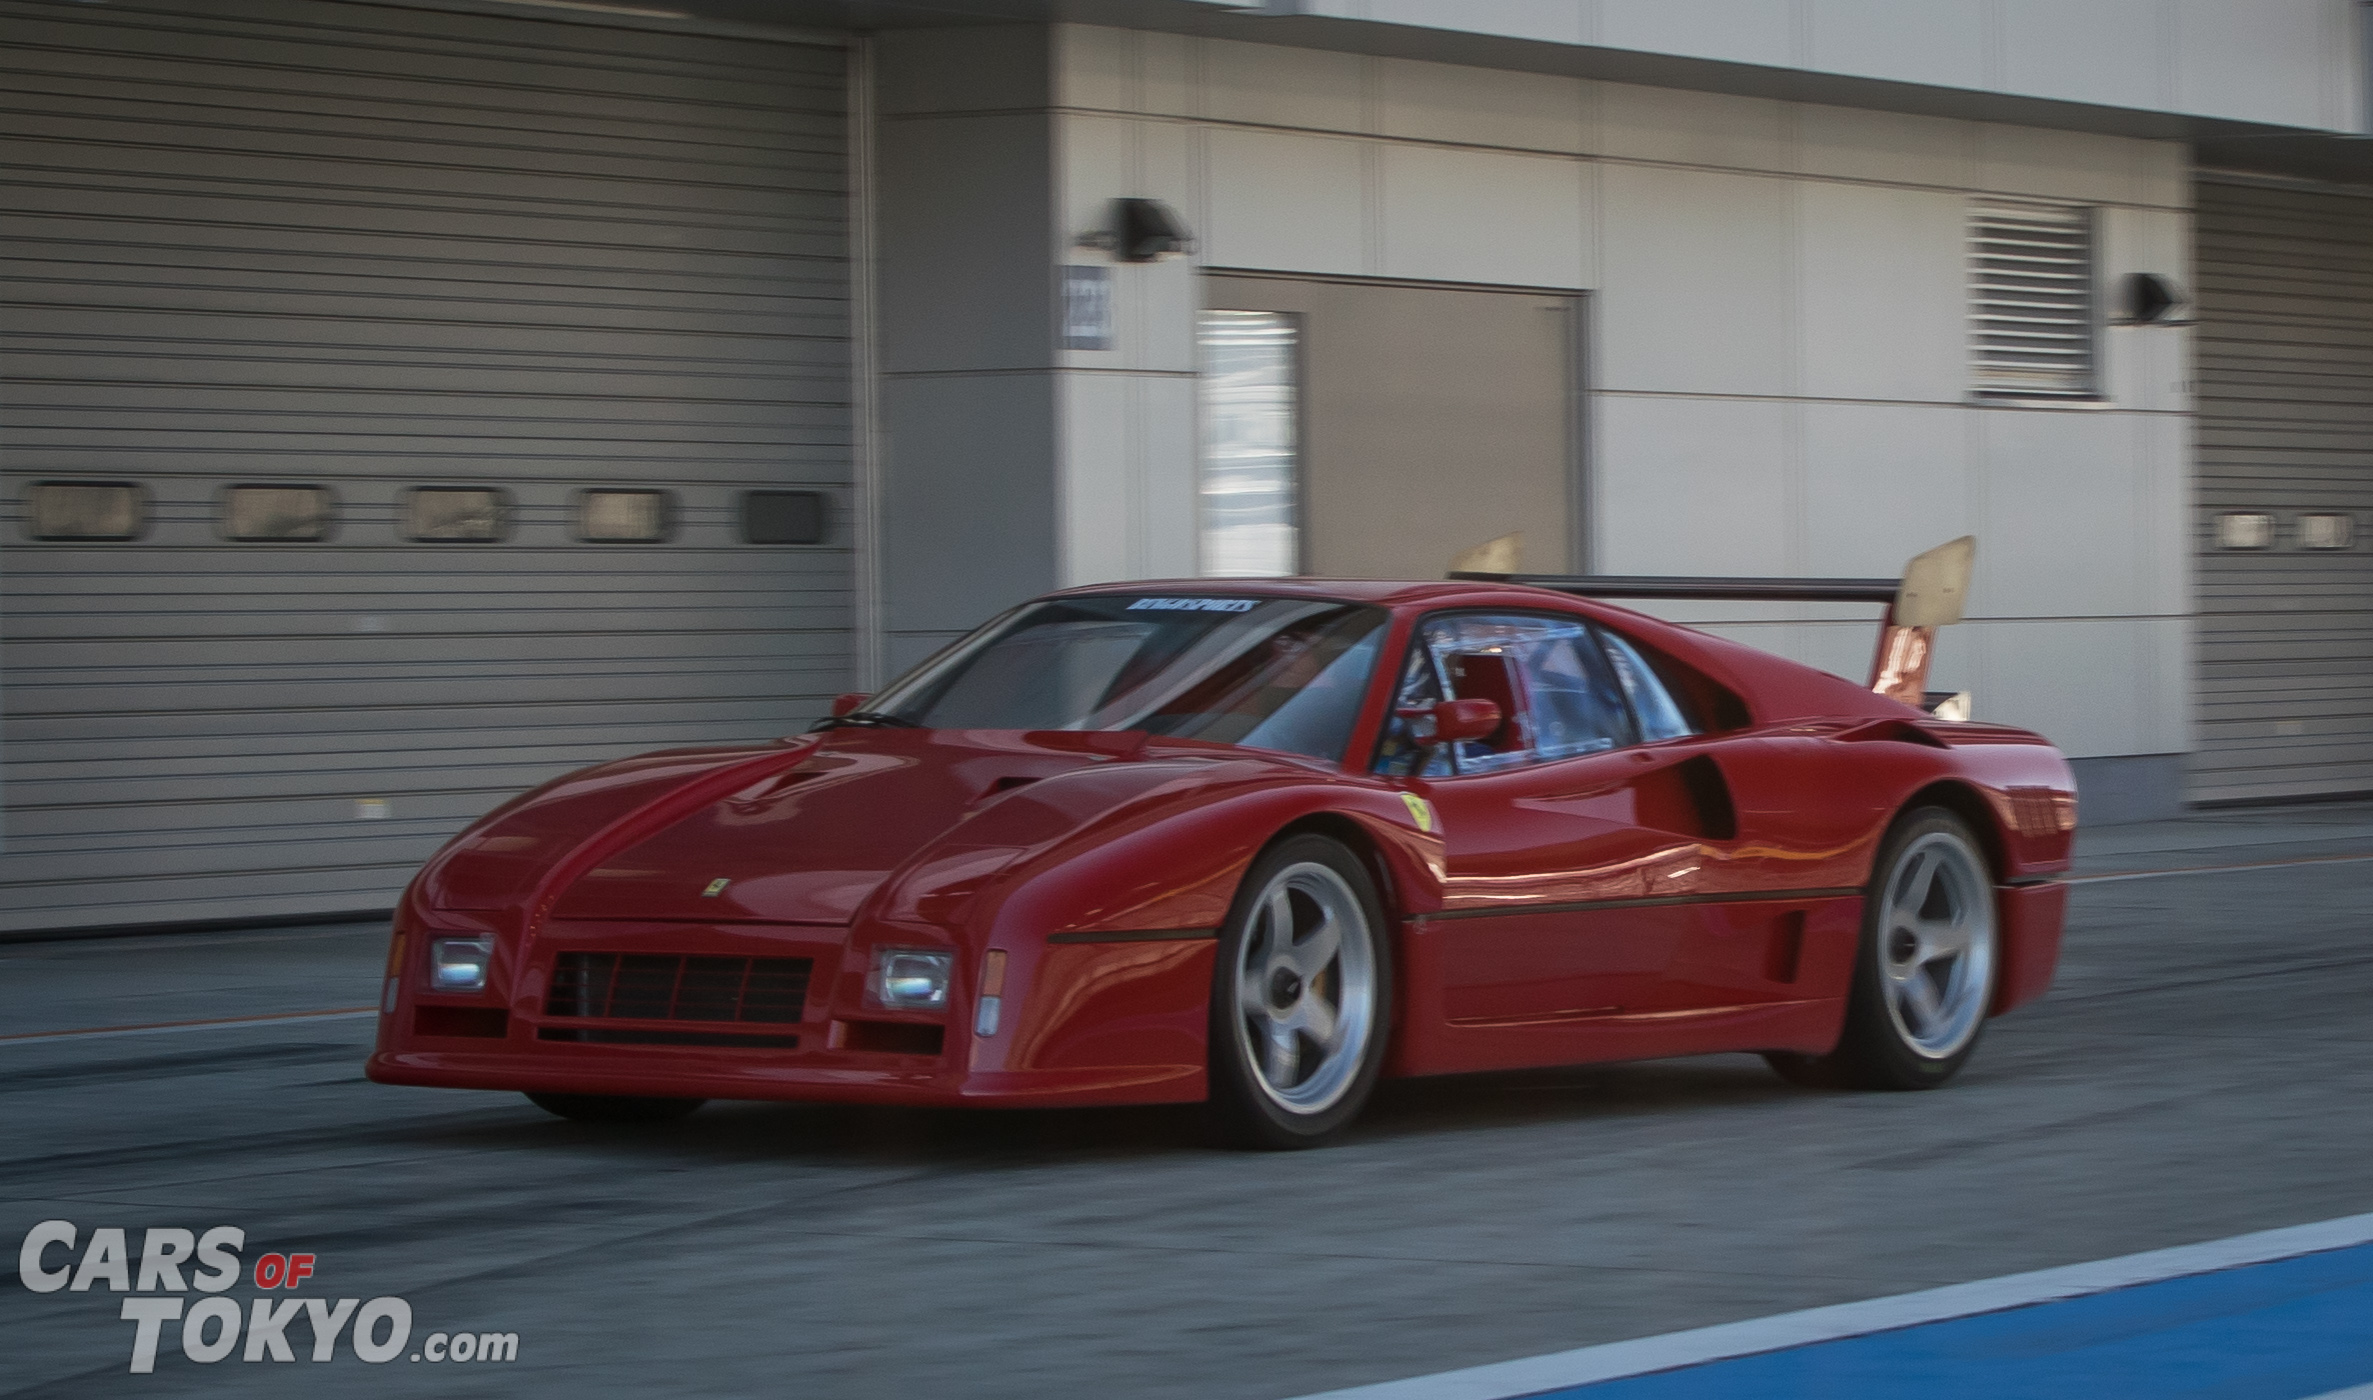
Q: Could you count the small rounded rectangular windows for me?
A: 7